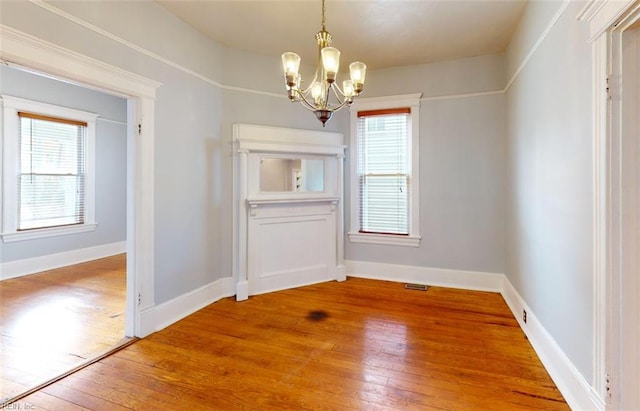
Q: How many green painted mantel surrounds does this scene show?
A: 0